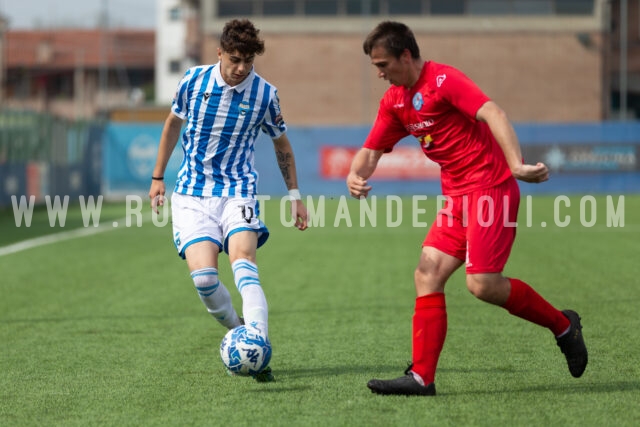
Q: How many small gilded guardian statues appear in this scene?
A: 0